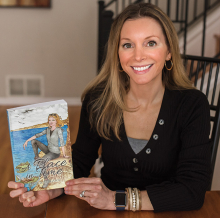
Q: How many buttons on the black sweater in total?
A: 5